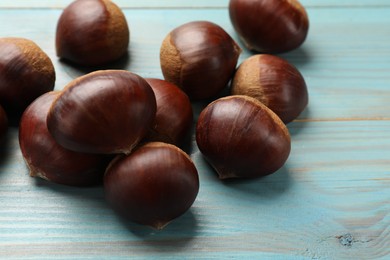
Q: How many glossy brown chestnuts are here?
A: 11